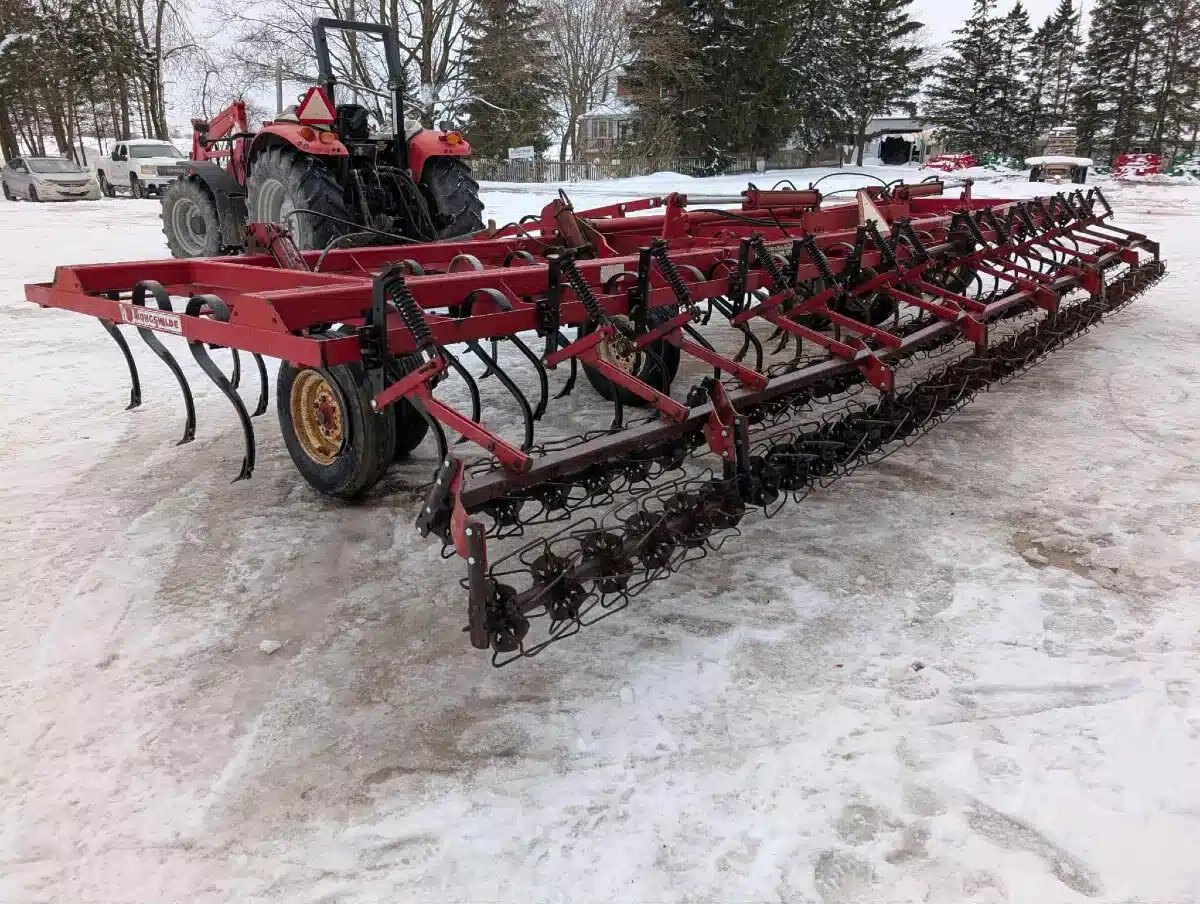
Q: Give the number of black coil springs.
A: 14